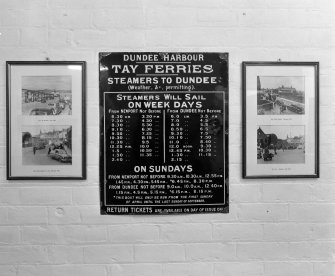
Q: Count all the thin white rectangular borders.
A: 1